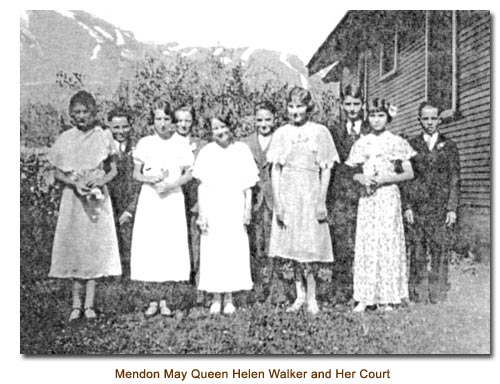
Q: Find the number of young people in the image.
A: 10